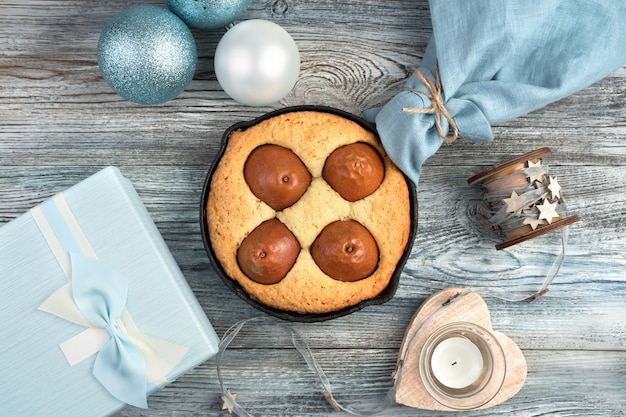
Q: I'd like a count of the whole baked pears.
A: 4